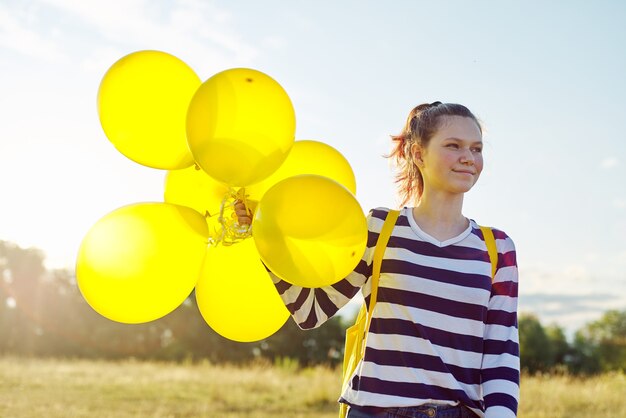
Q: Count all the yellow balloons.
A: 7